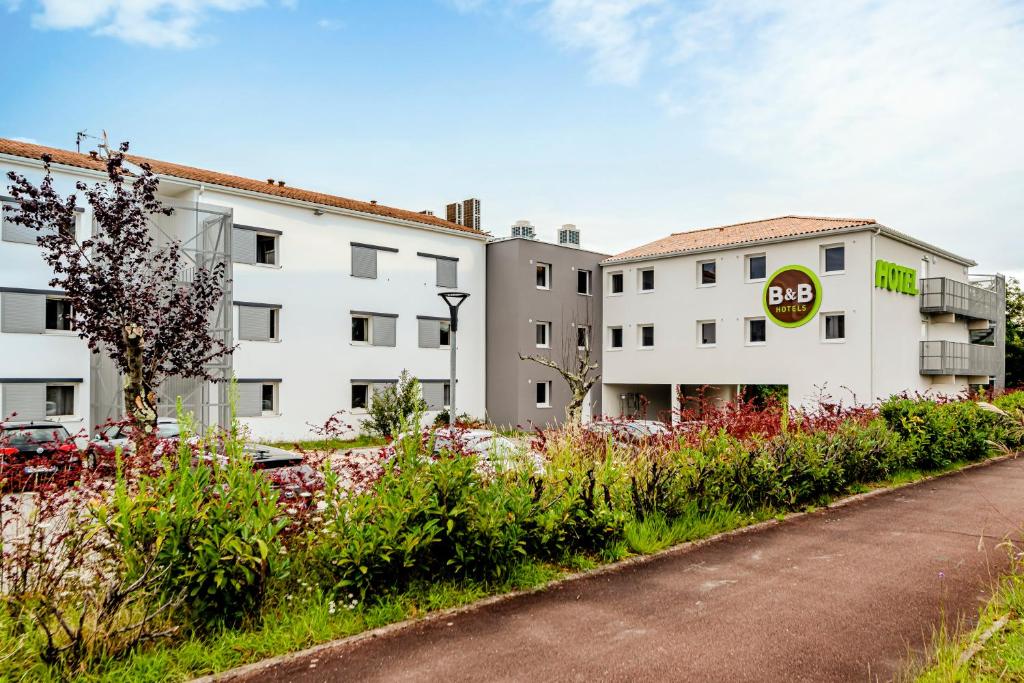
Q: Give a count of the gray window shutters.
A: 12